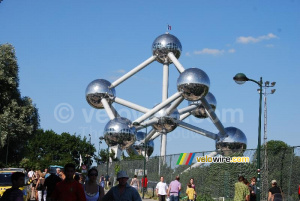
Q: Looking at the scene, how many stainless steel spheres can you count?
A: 8